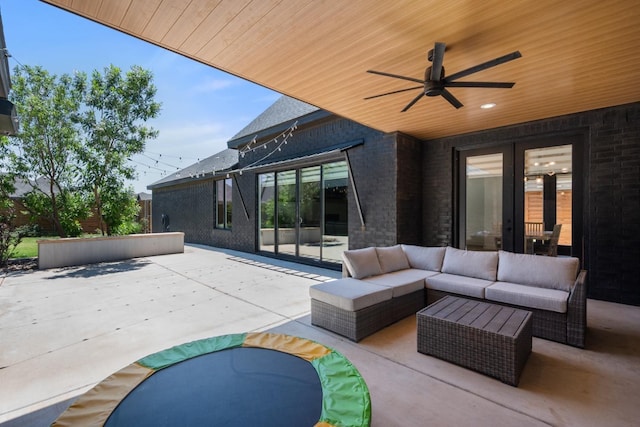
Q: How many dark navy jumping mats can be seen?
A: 1